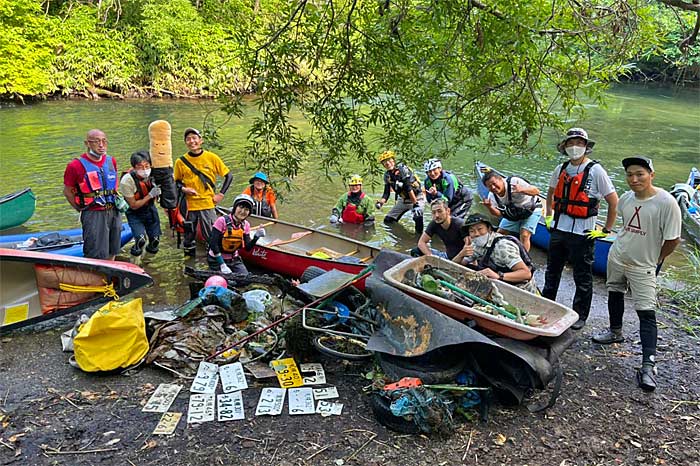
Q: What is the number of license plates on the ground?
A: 12